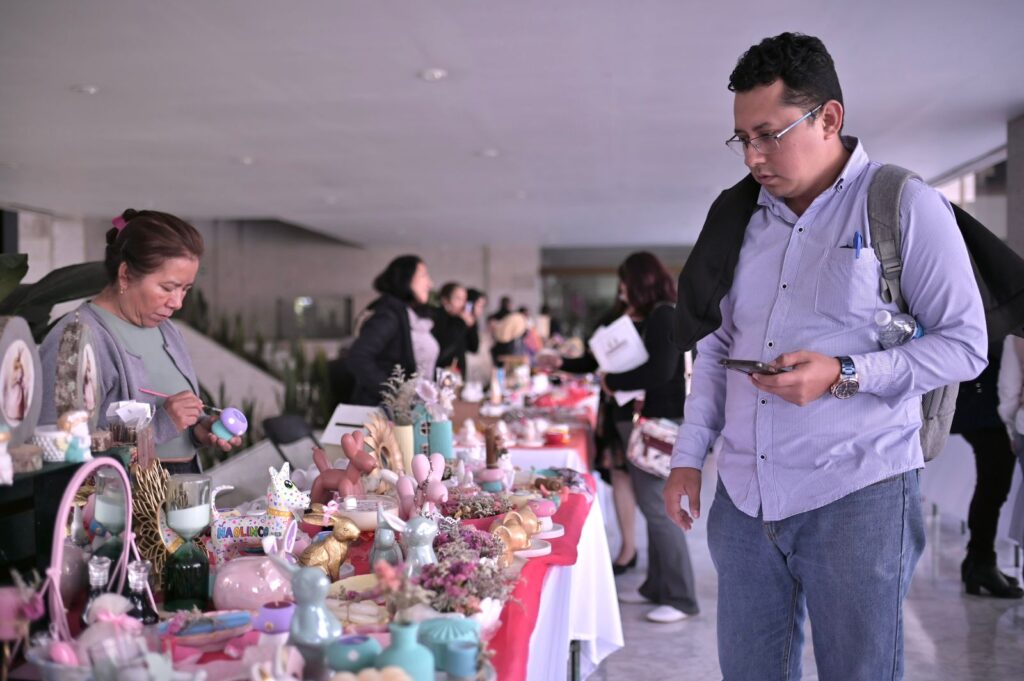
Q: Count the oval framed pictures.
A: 2